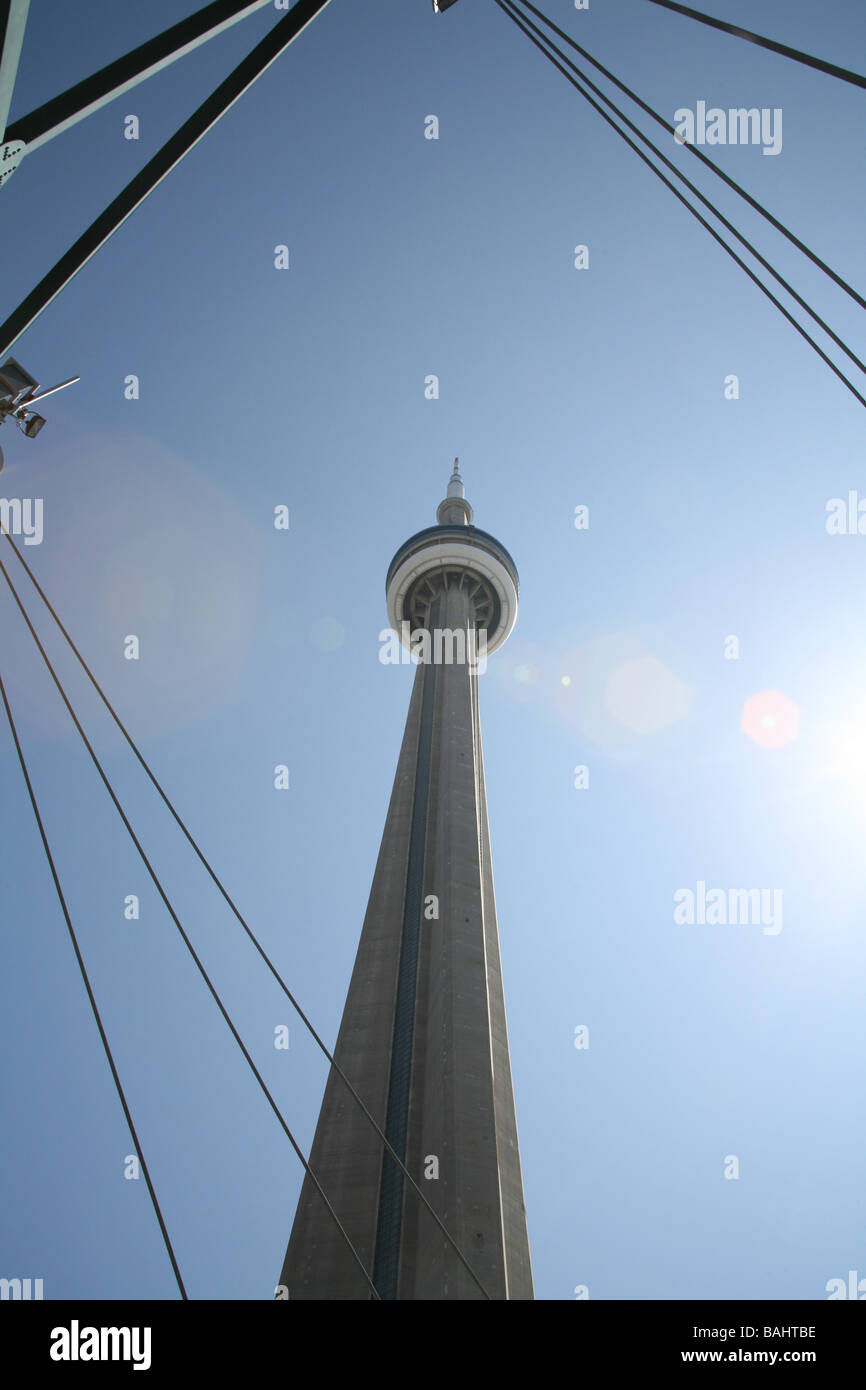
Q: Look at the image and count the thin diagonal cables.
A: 7